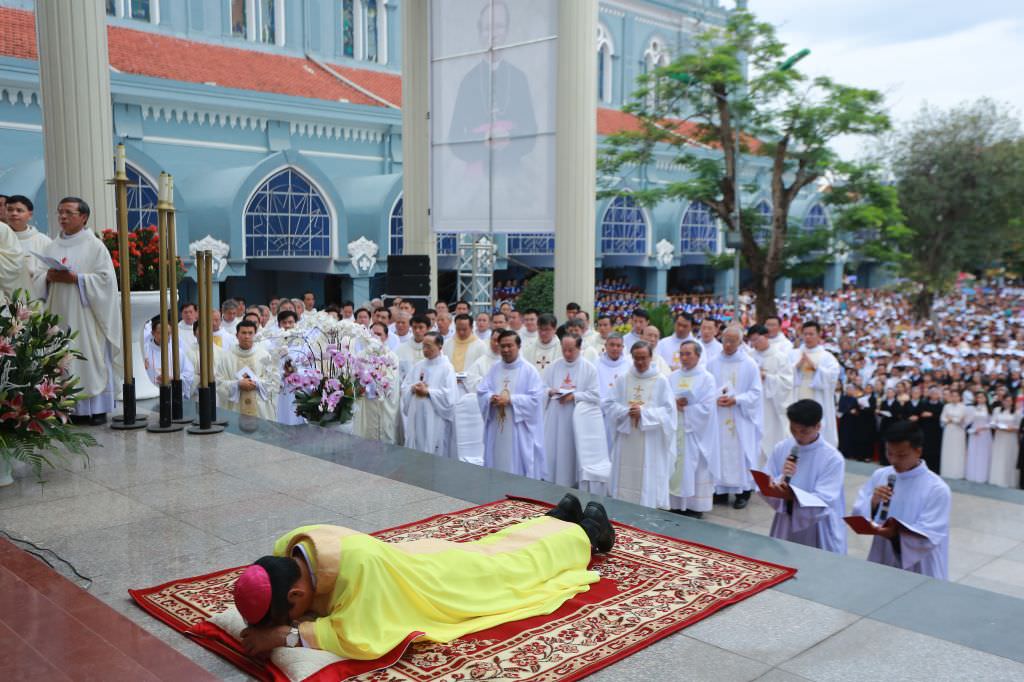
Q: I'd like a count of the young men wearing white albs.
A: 2